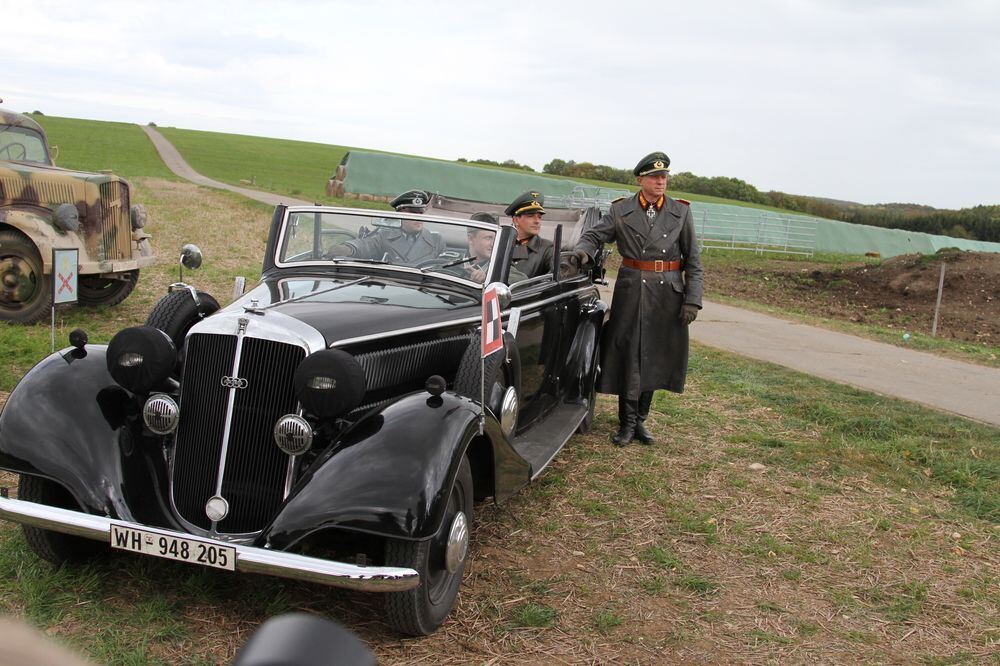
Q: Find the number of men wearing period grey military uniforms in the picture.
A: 4